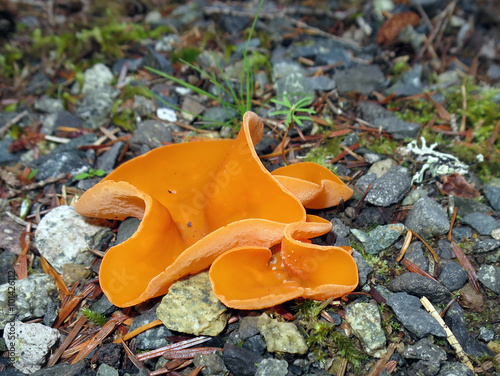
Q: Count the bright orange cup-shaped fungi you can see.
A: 3